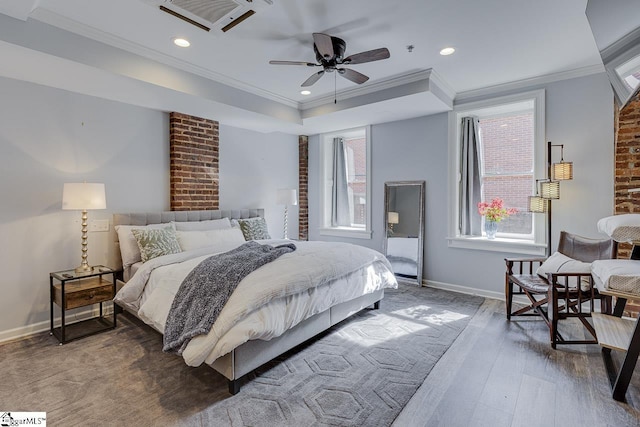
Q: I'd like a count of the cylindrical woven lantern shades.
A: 3